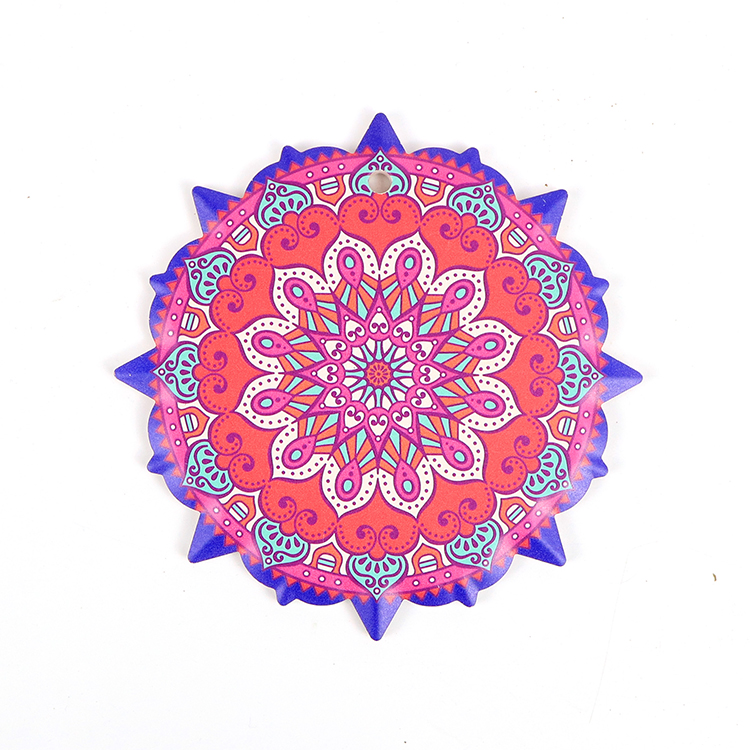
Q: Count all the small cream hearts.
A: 12